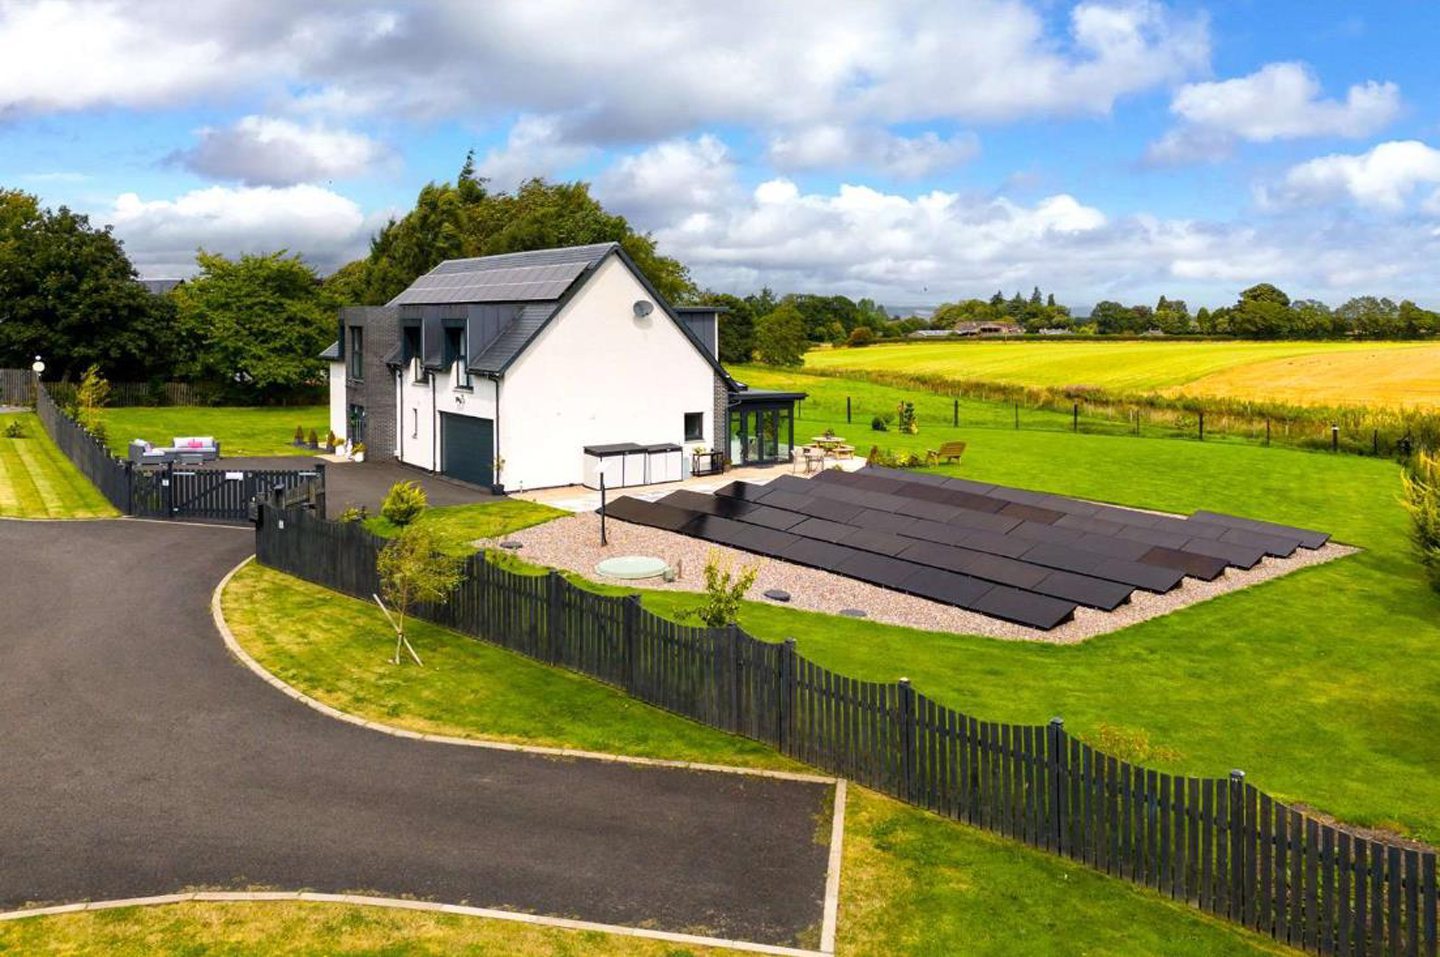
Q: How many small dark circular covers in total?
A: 3